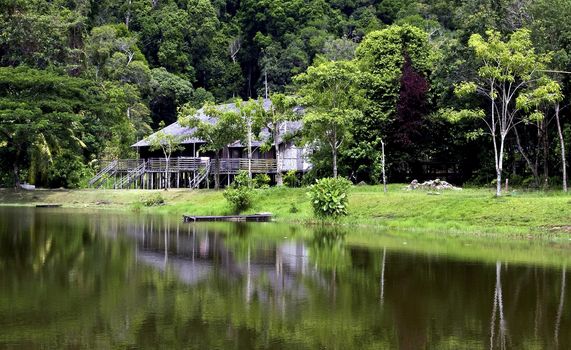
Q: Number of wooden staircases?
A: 3